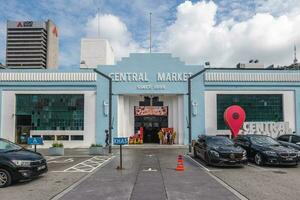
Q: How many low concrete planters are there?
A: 2